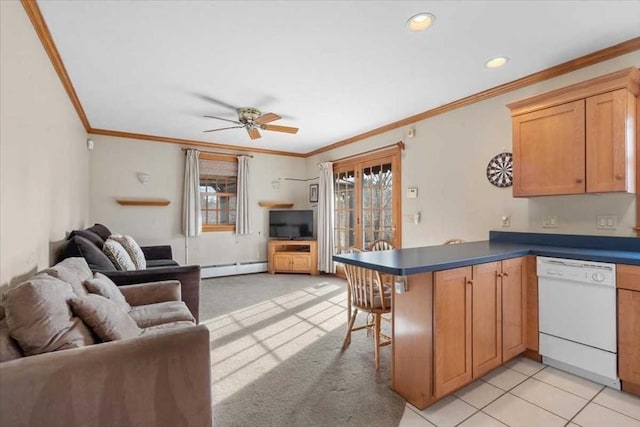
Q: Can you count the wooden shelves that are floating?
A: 2